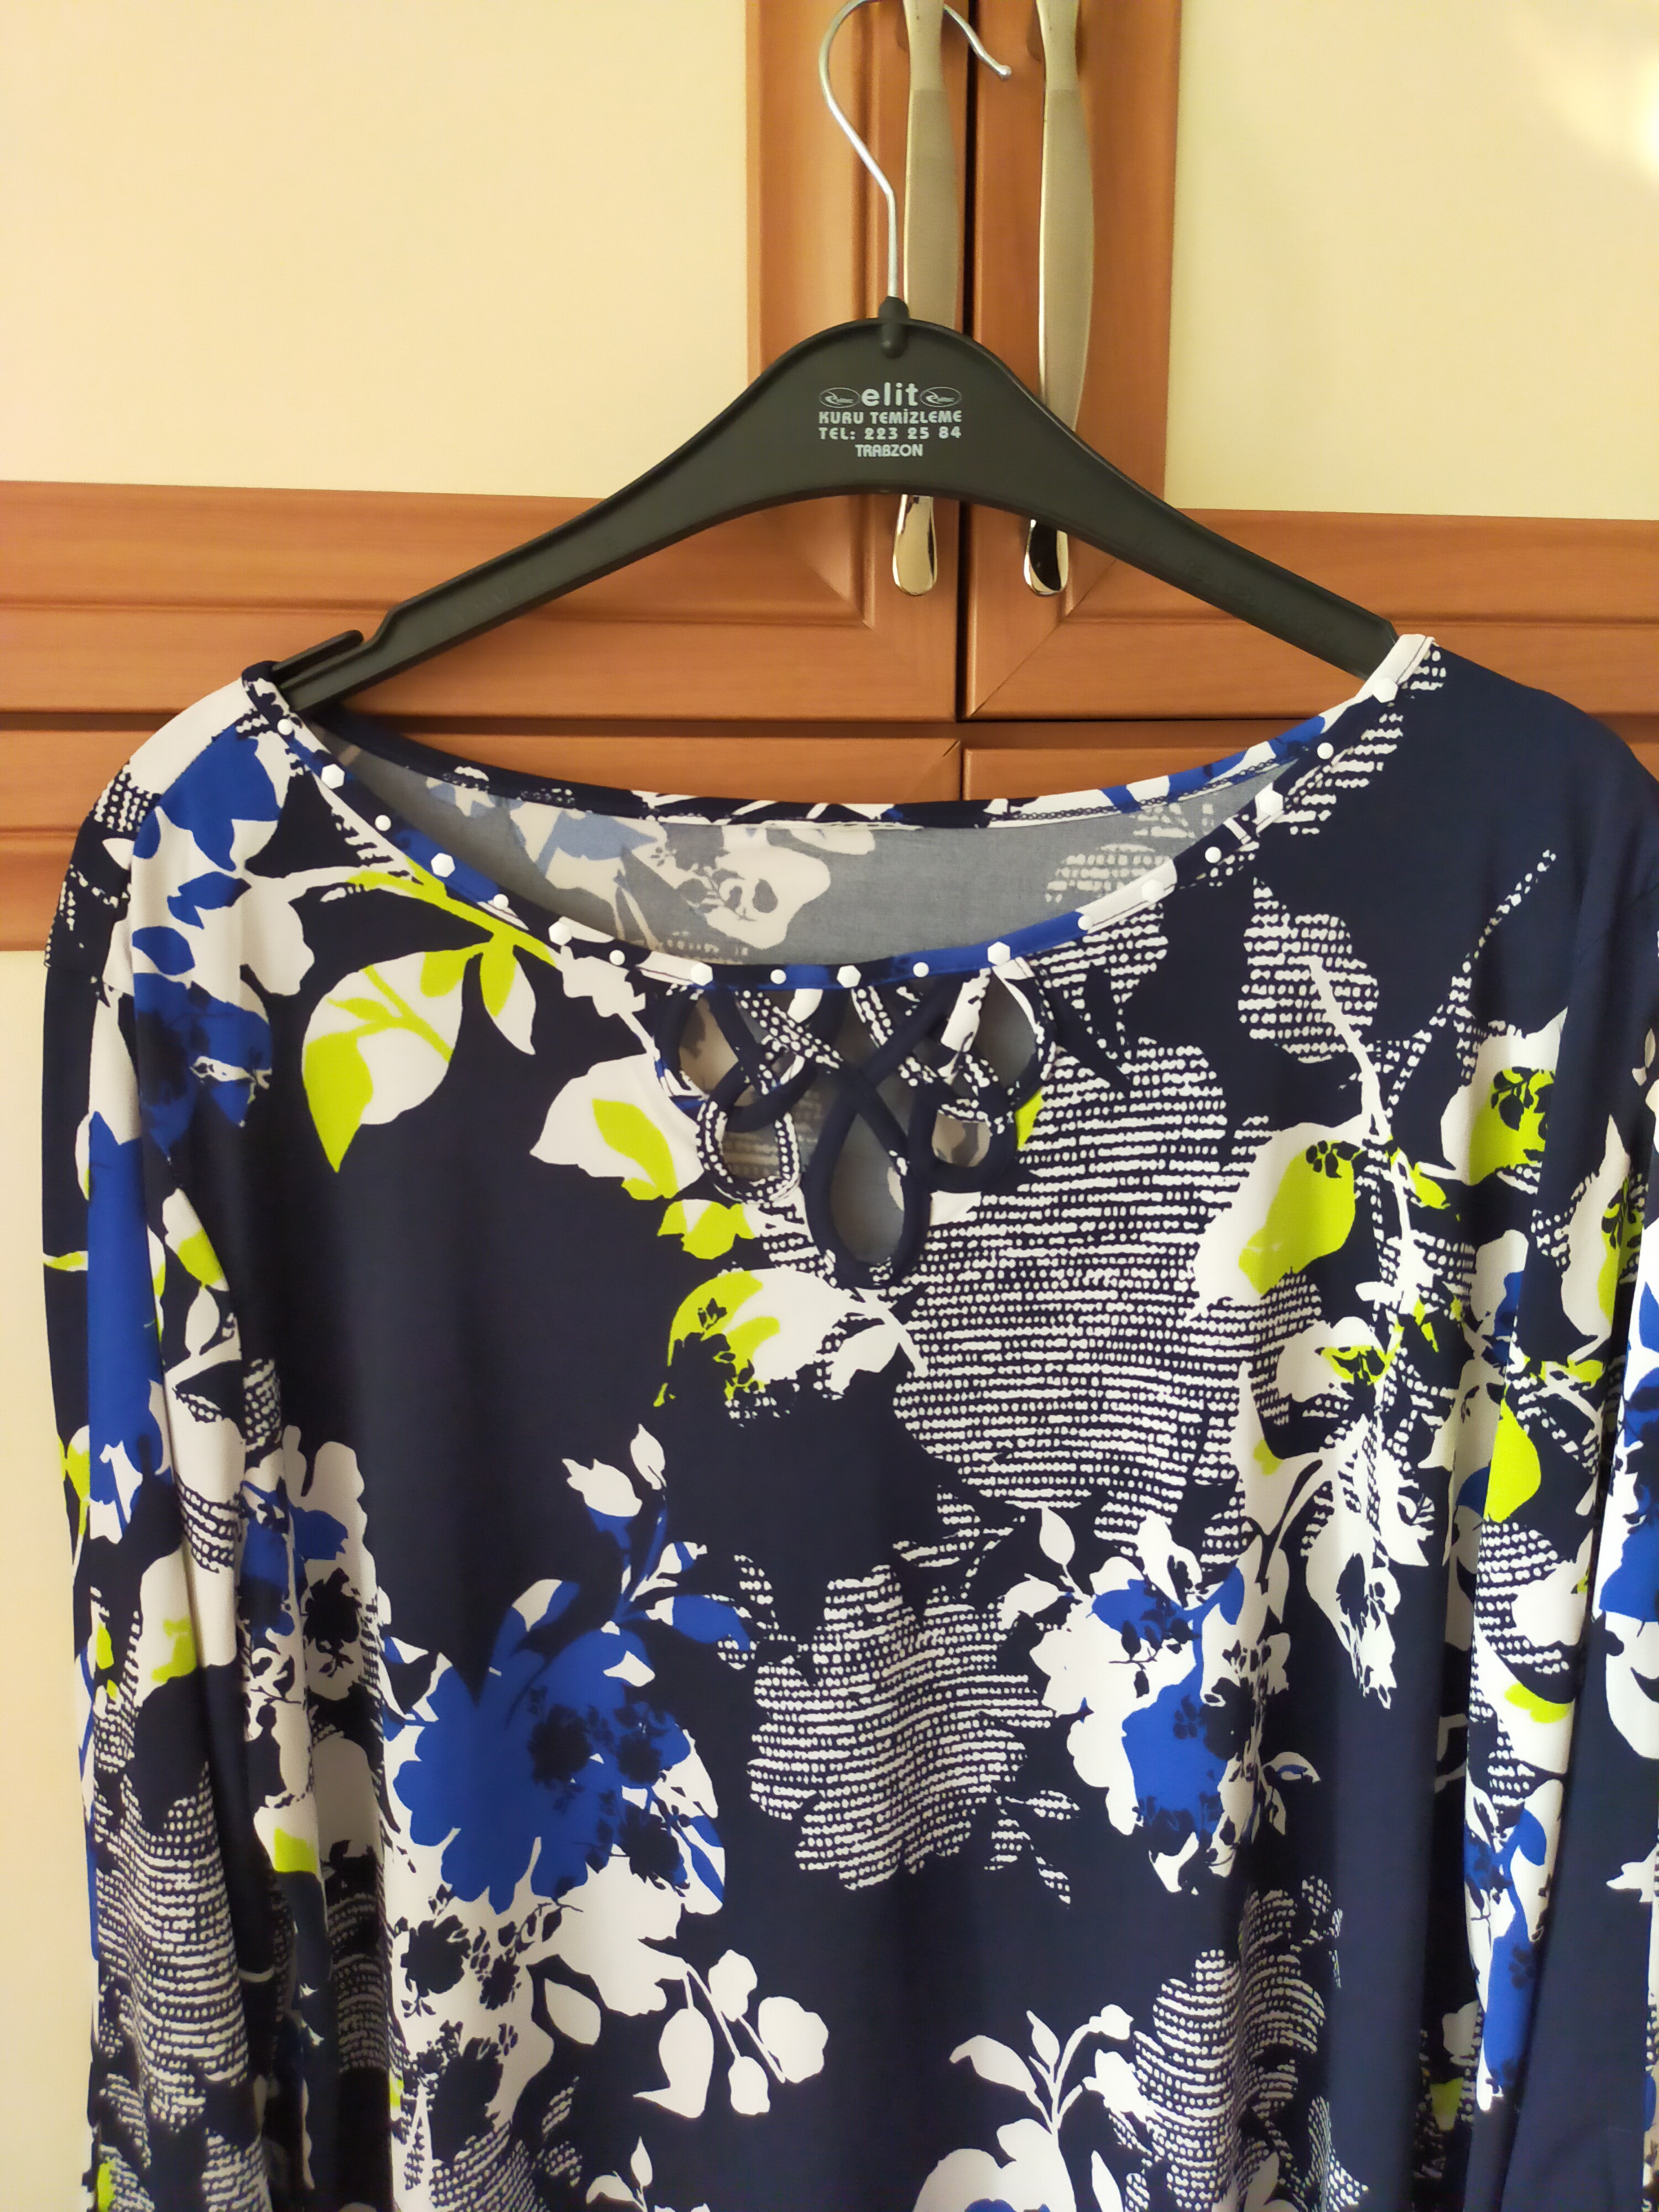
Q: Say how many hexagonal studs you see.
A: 9